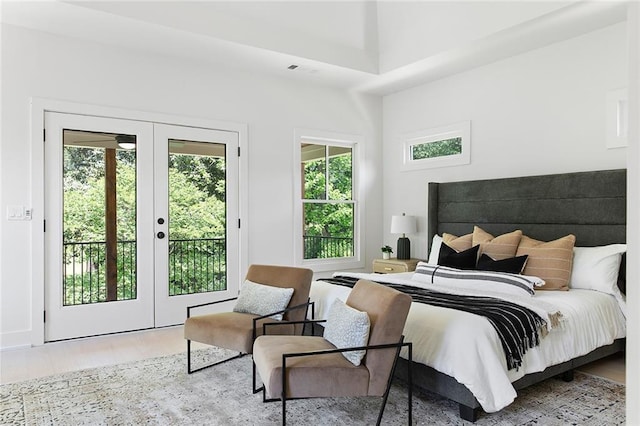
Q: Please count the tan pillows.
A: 3